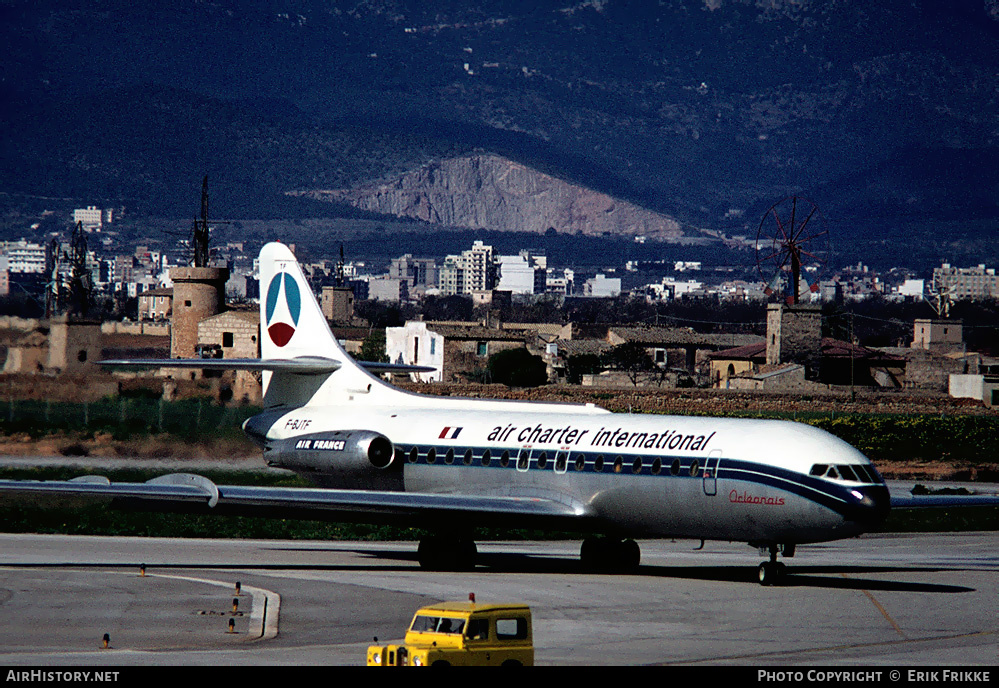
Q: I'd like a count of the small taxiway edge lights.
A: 5